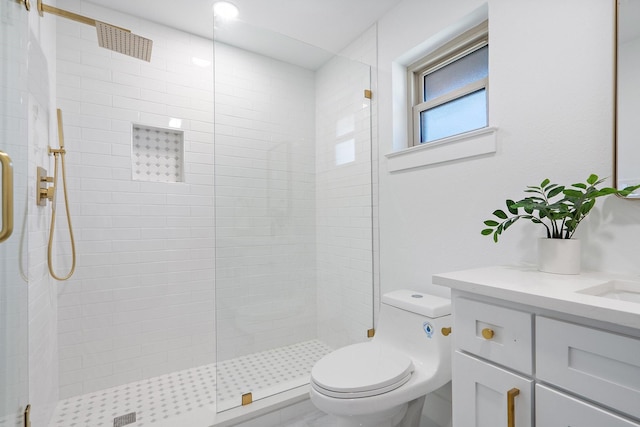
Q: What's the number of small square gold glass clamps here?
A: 3